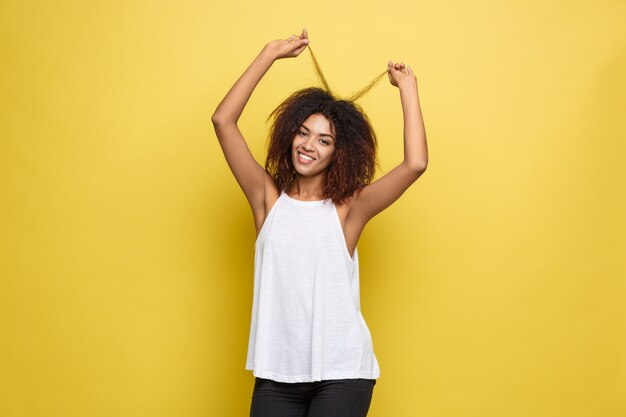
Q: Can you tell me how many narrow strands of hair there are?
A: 2